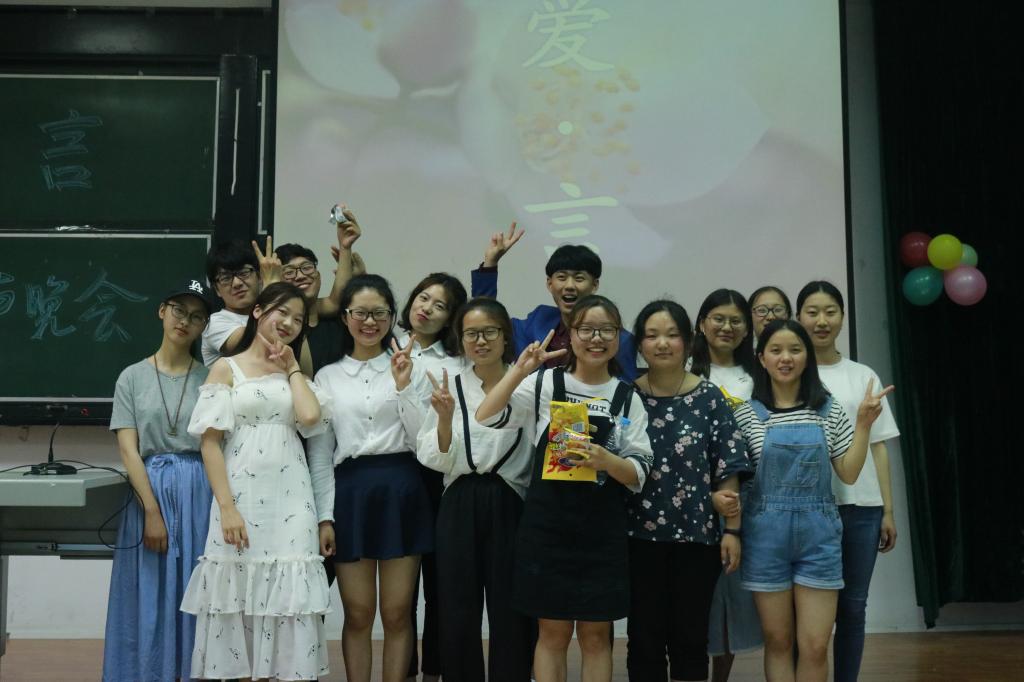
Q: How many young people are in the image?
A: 14